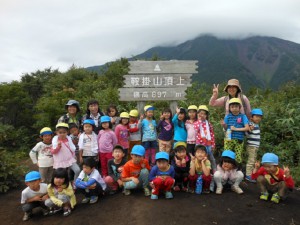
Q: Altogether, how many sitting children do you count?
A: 10